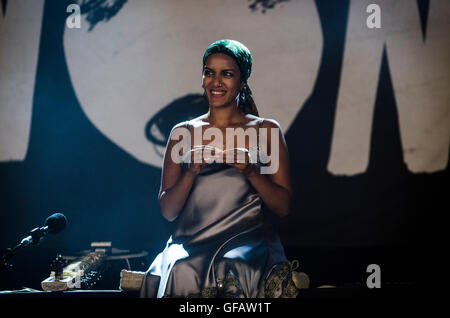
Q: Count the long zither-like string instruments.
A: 1